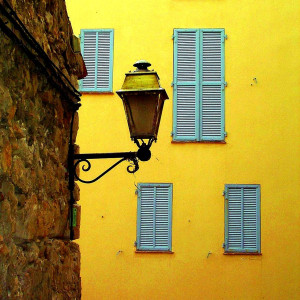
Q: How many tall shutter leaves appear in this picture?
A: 2